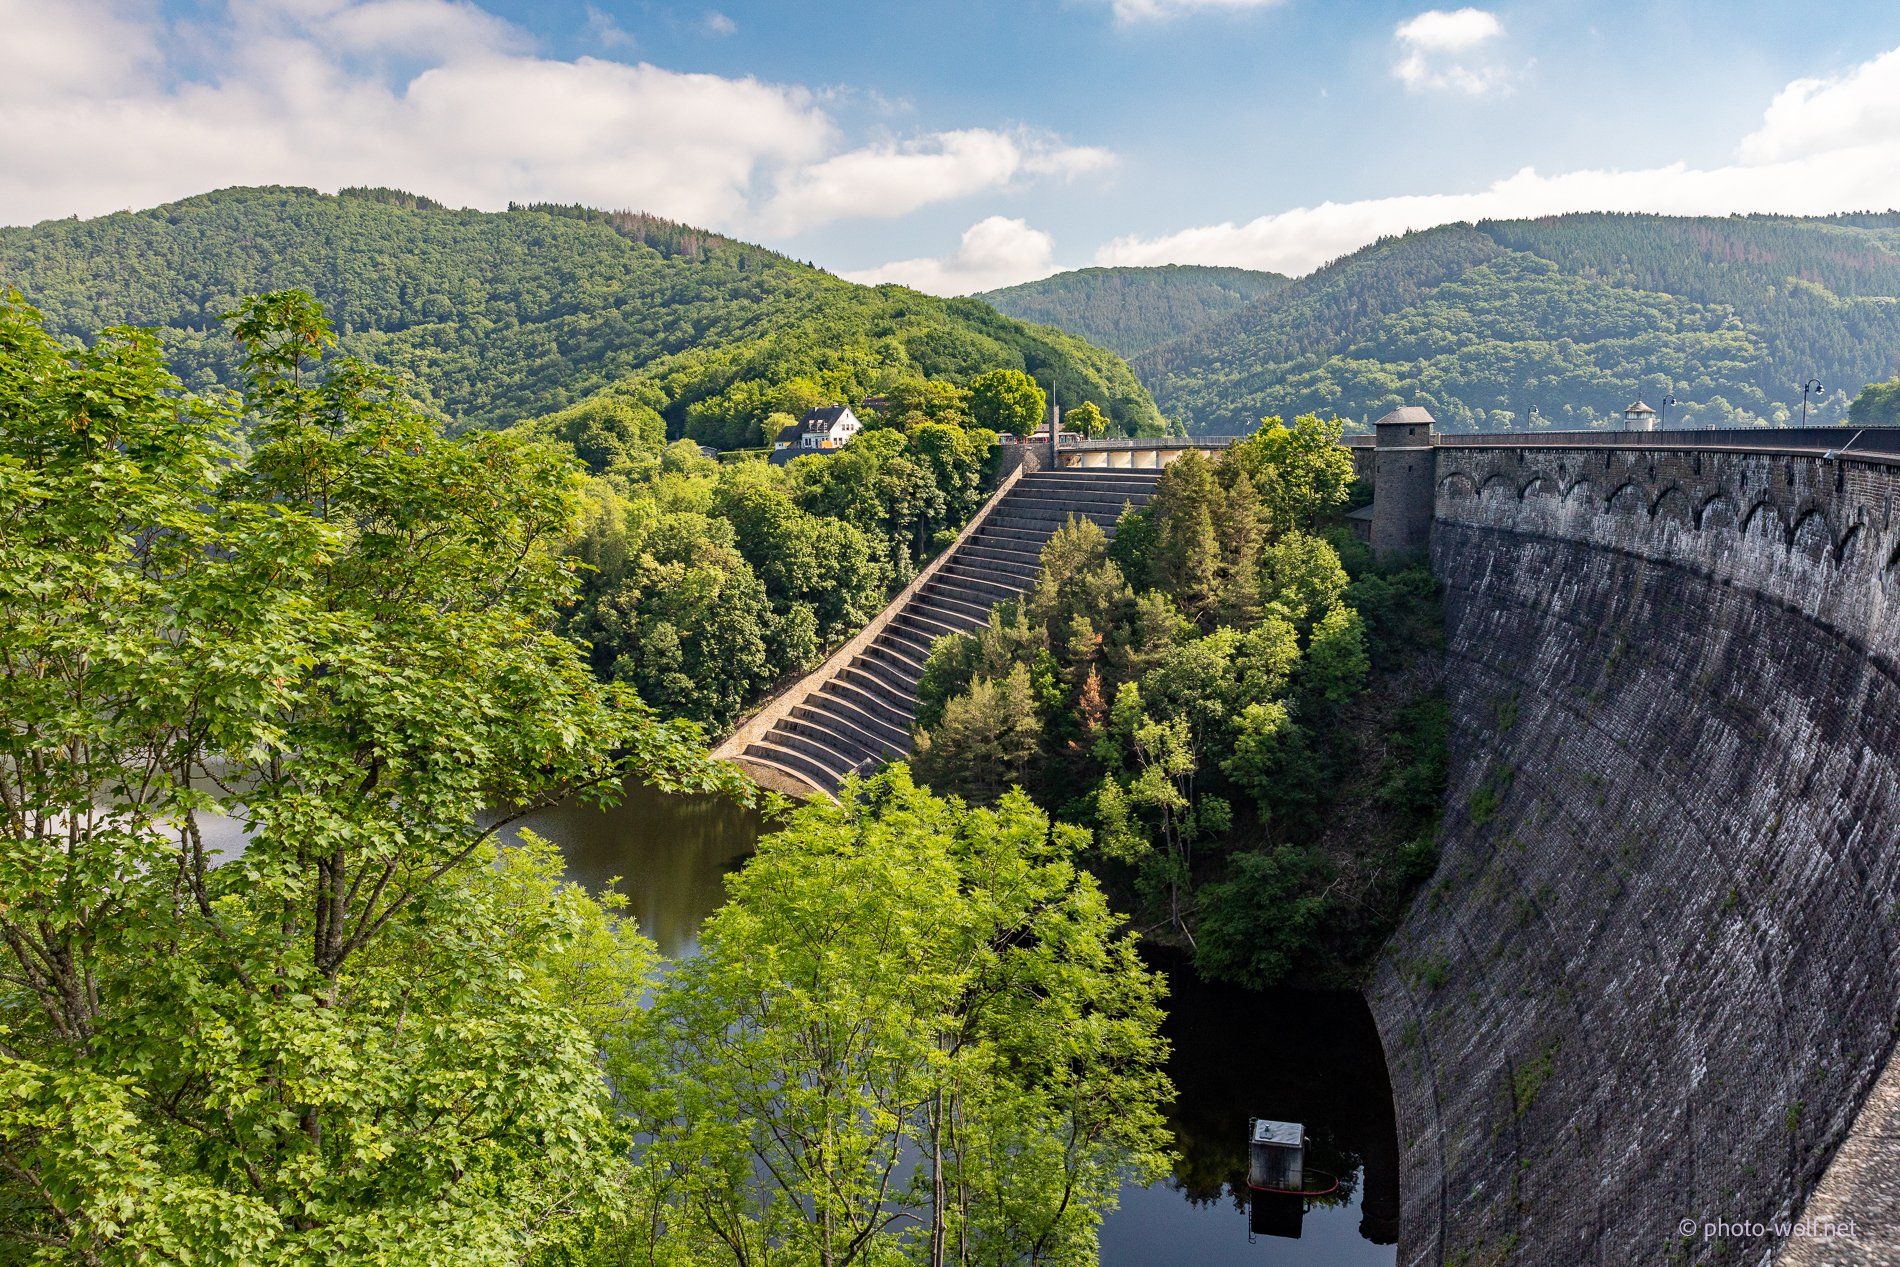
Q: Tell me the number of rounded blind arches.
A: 11